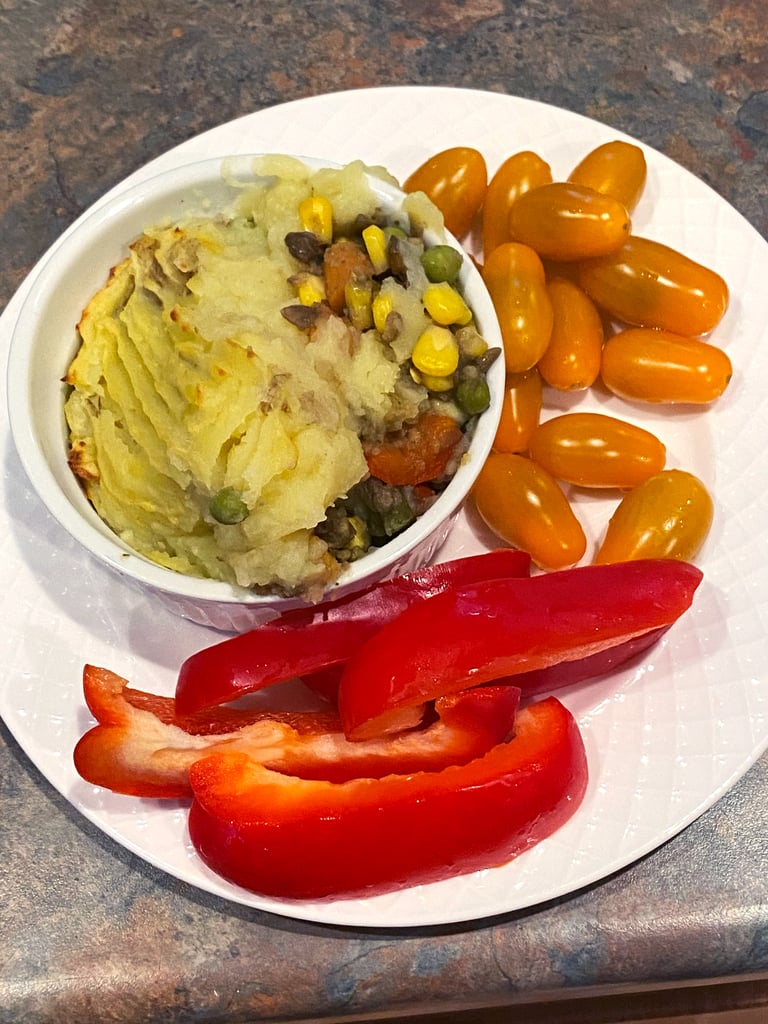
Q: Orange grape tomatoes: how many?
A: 12